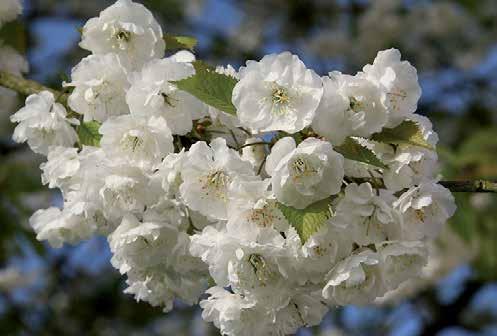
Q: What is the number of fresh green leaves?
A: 6